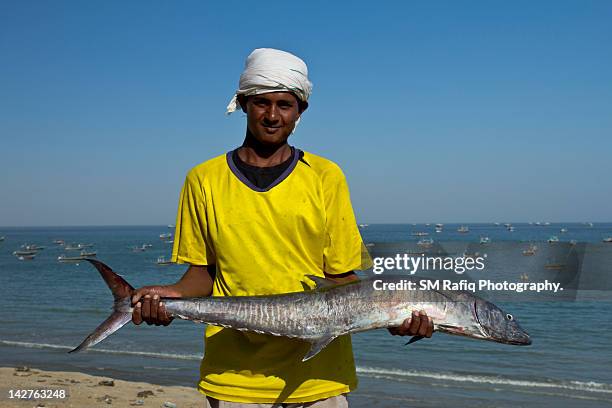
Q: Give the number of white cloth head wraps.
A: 1